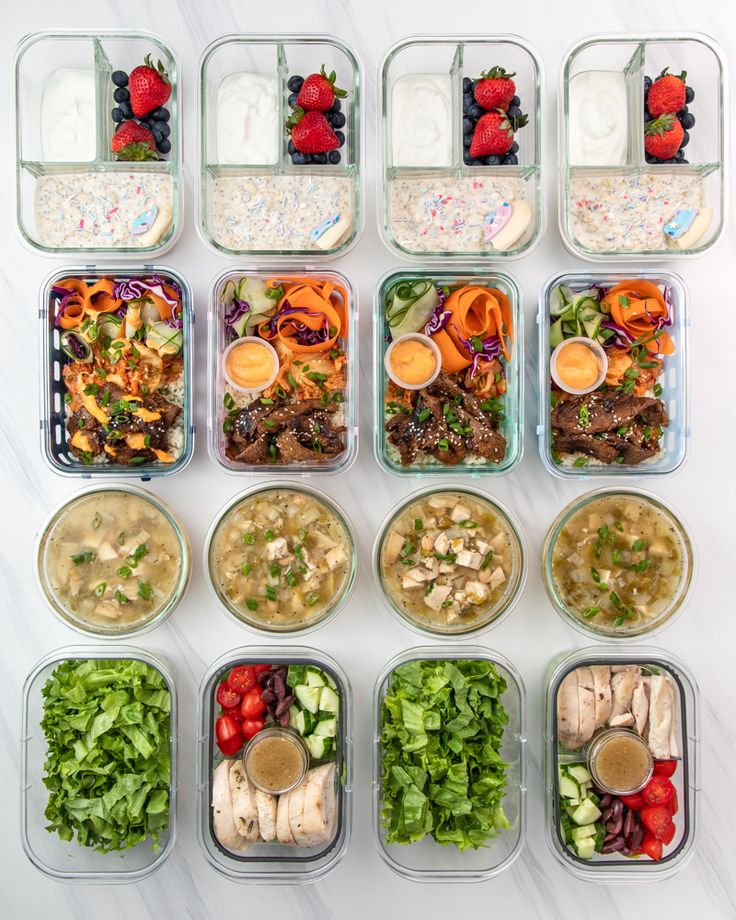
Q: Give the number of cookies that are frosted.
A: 4